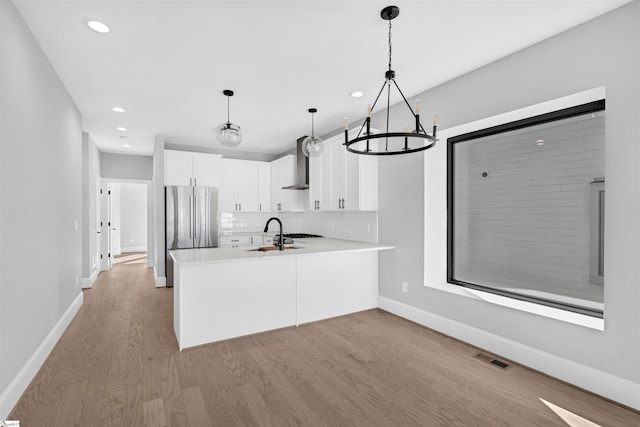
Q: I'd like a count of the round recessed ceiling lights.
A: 5